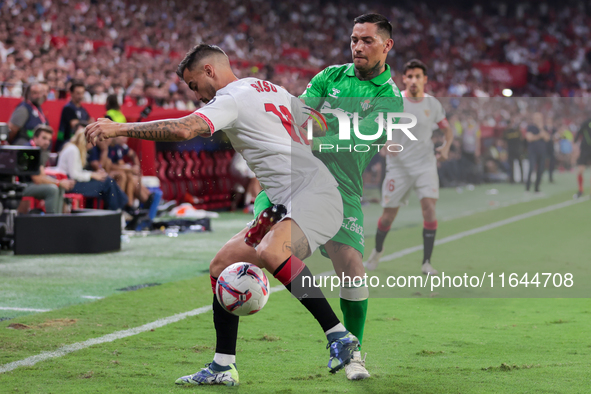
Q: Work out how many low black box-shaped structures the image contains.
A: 1